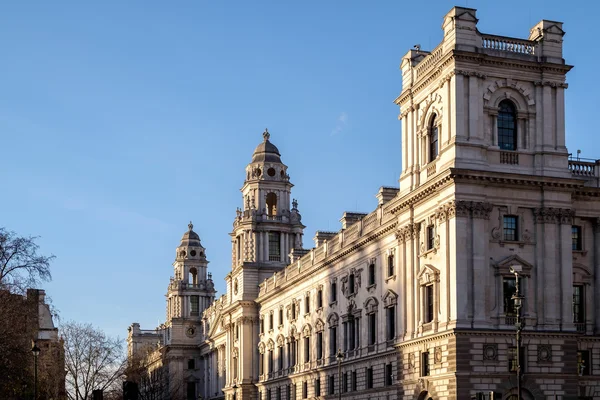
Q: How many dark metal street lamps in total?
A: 3